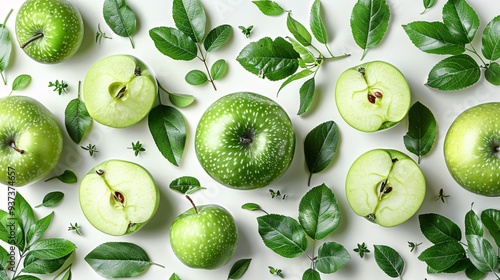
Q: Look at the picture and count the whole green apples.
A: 5